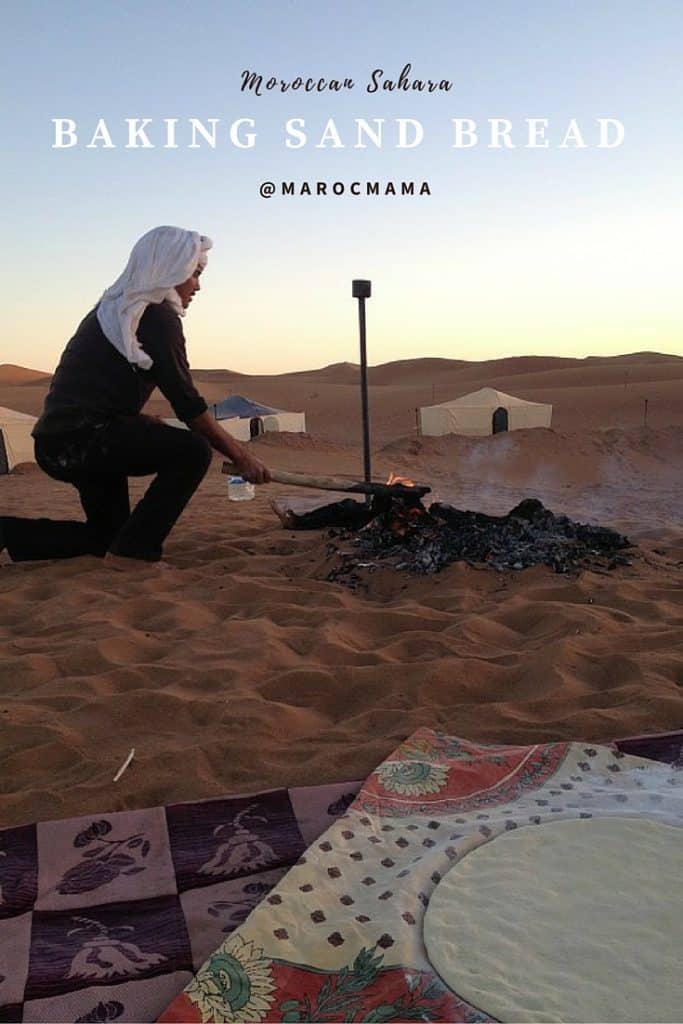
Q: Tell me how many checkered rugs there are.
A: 1